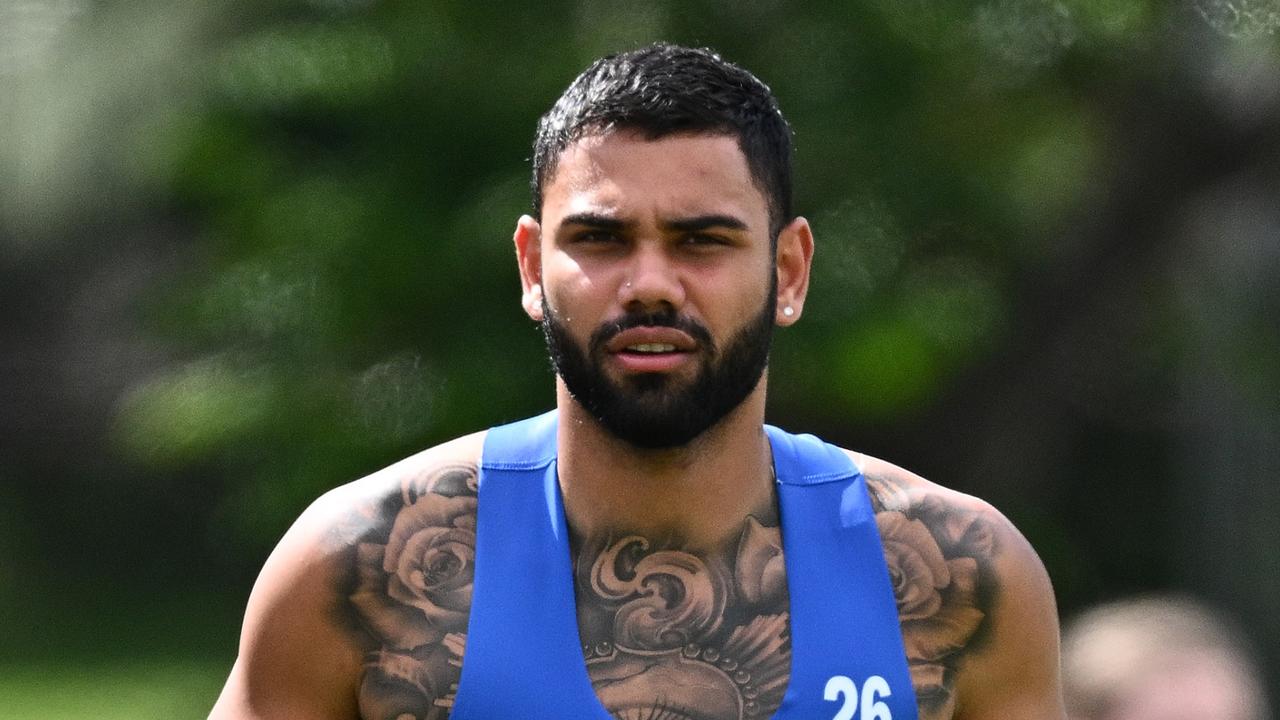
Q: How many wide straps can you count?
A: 2